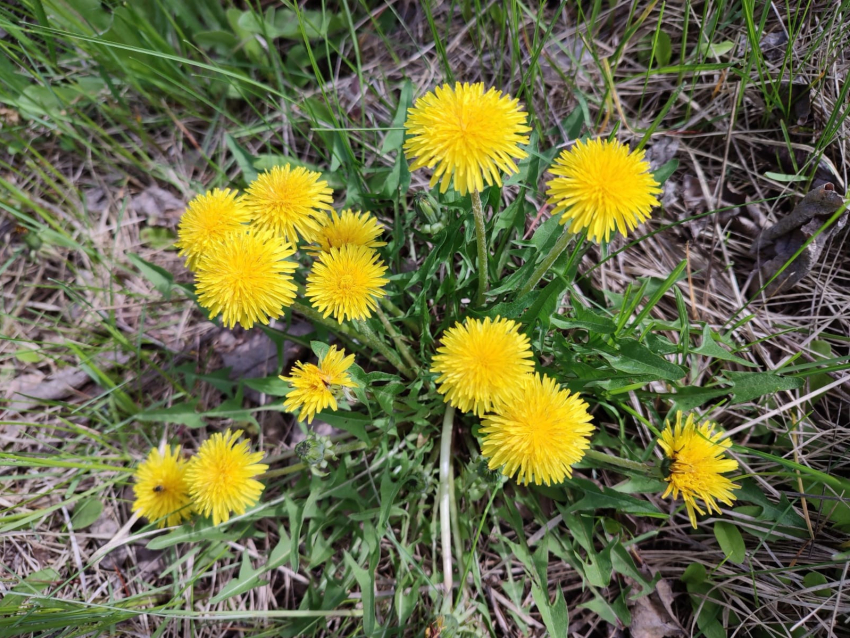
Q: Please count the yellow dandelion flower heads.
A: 13